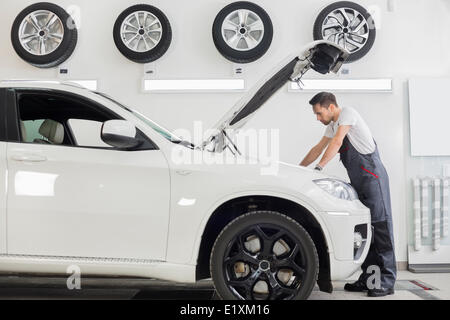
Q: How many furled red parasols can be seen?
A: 0